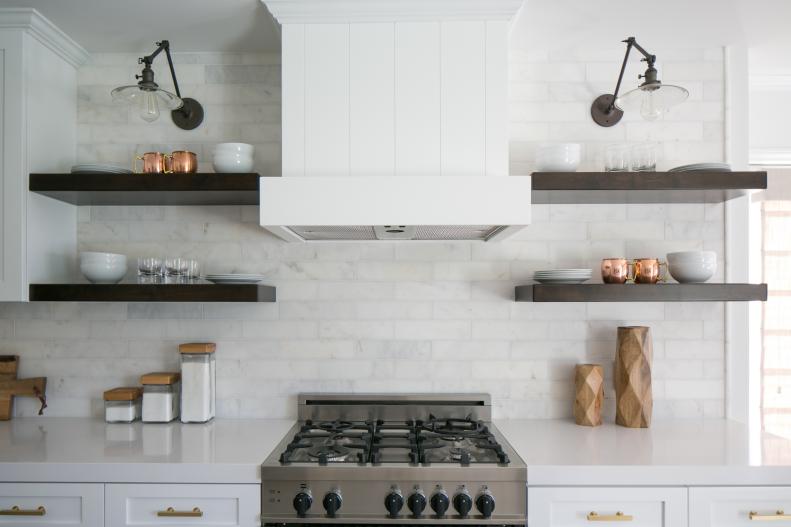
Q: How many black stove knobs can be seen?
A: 7